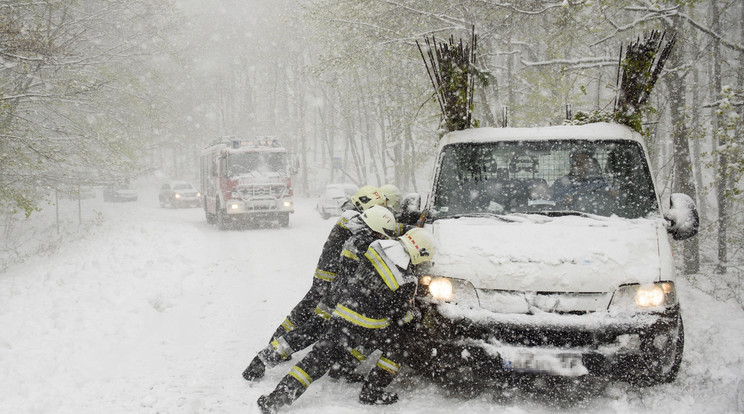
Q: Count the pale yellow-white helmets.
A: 4